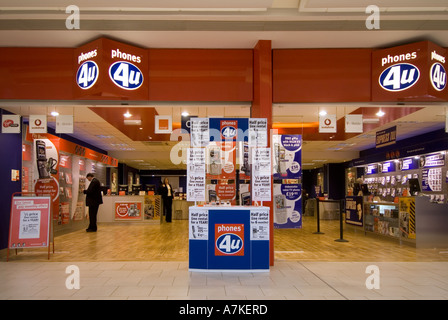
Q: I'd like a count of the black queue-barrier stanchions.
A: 2